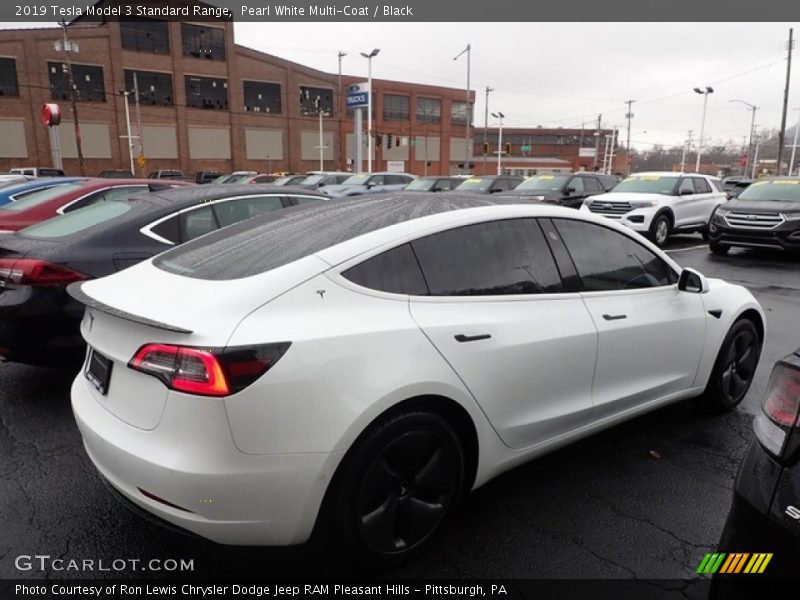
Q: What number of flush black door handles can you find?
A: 2